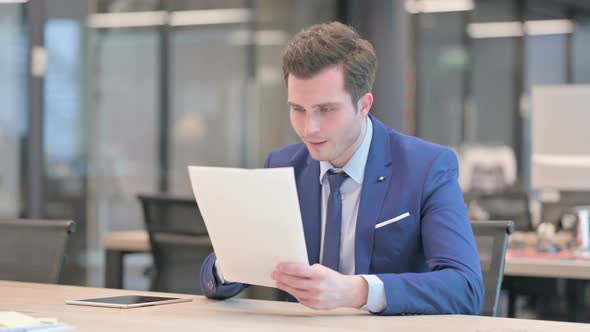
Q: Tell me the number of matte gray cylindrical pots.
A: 0